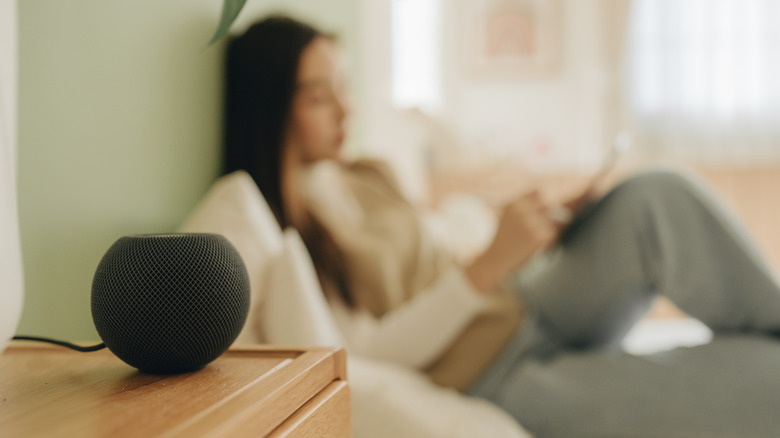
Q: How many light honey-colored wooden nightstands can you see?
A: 1